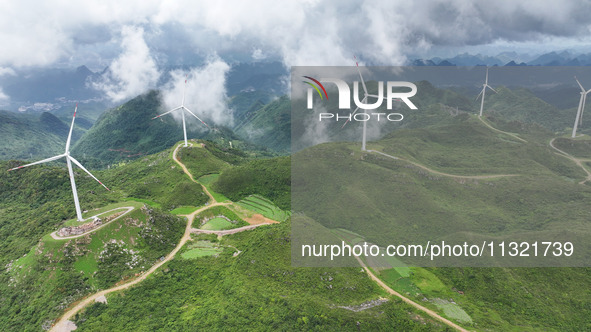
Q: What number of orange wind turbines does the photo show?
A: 0